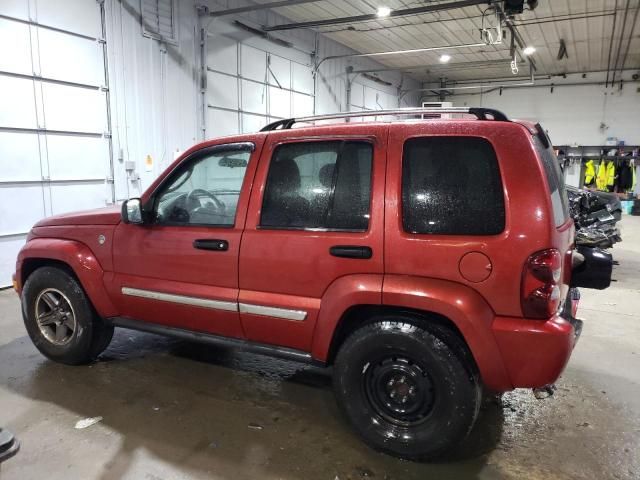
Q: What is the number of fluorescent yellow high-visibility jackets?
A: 3